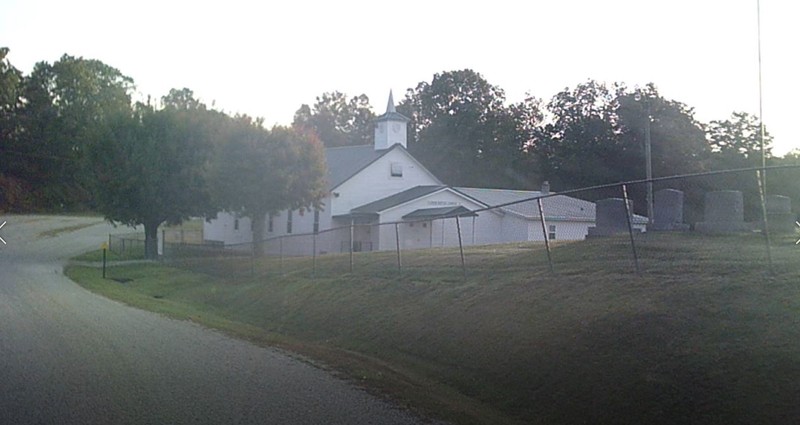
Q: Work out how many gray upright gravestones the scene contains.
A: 4